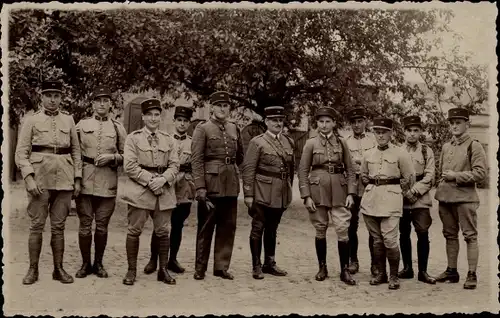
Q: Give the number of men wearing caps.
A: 11